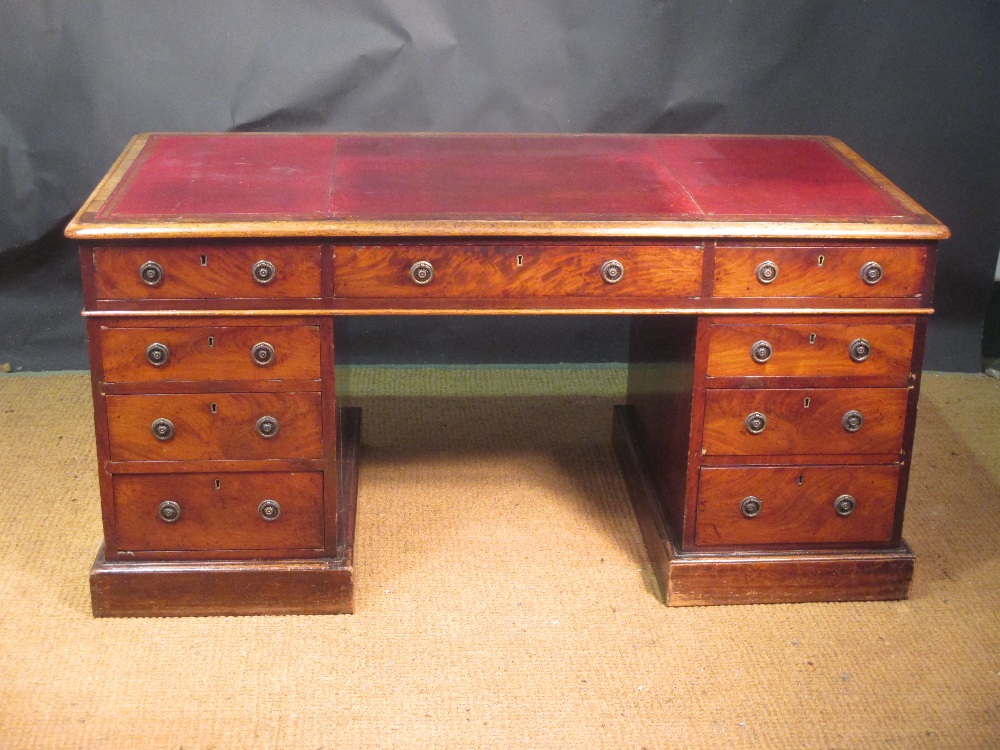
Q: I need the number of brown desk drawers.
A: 9